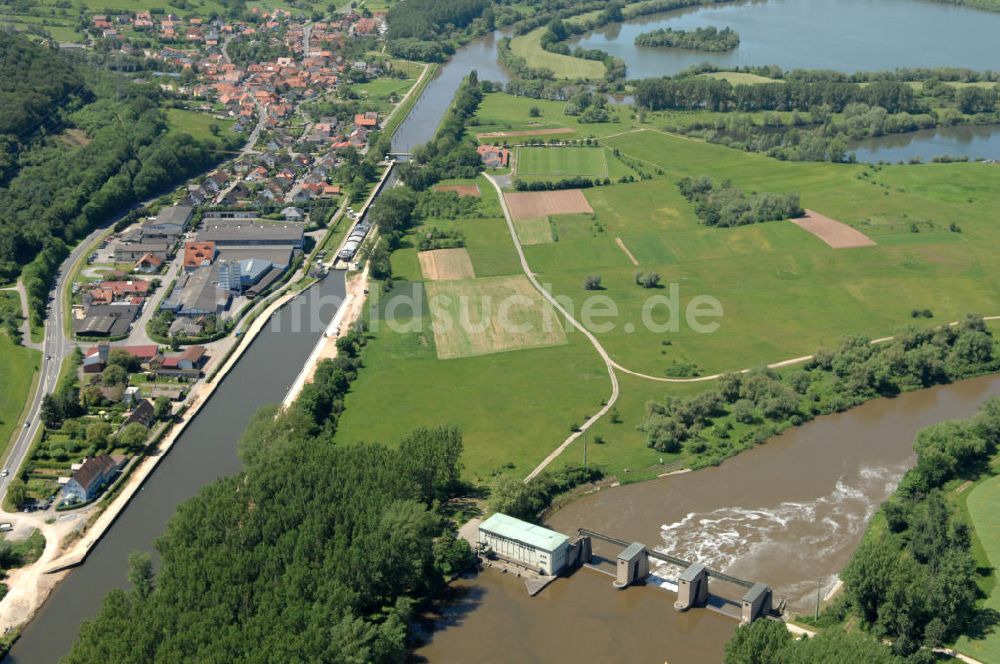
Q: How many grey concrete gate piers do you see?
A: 3